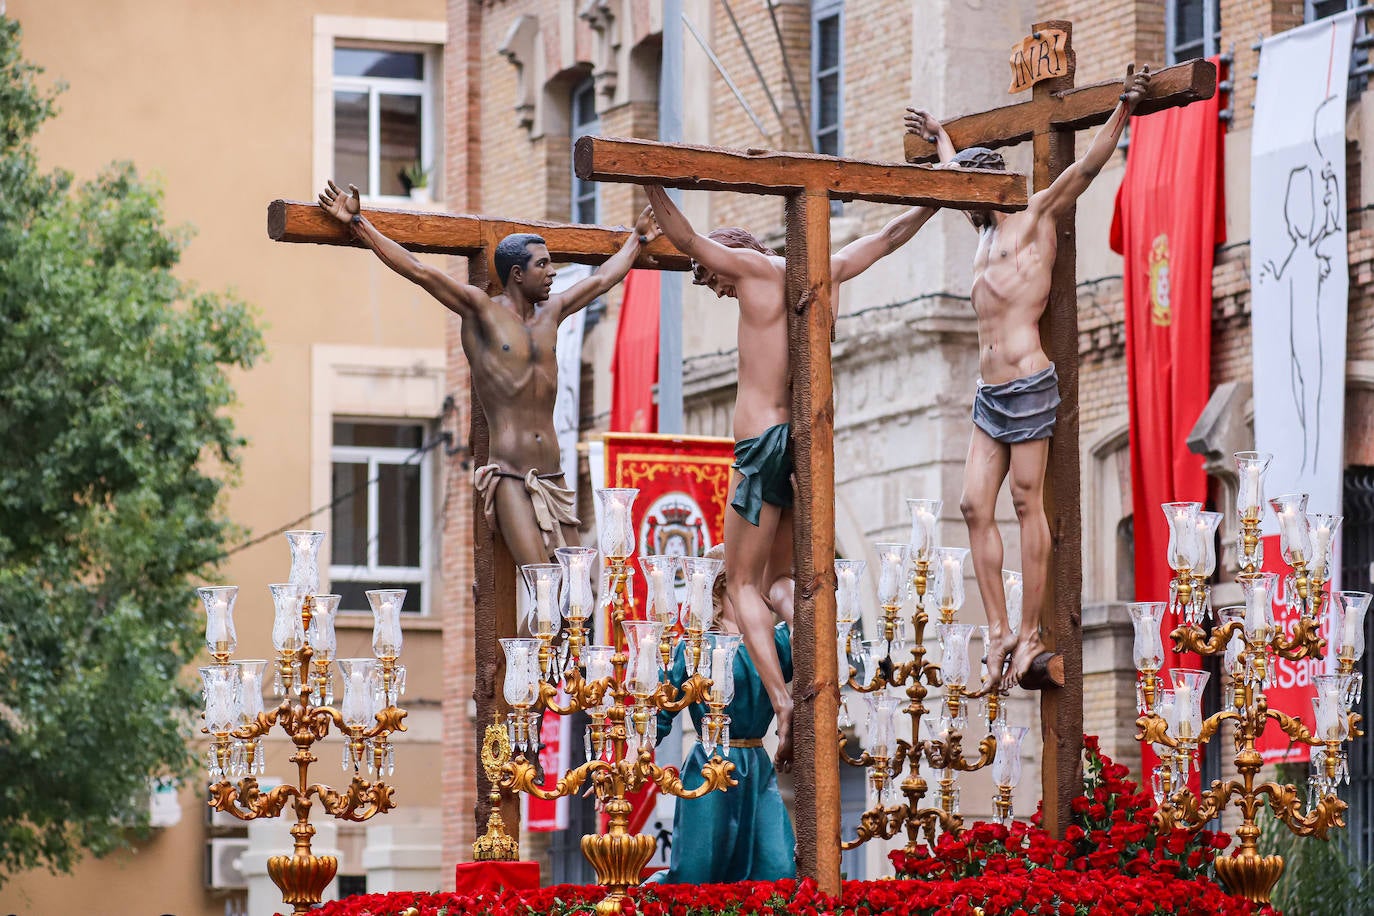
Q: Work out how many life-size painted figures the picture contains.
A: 4